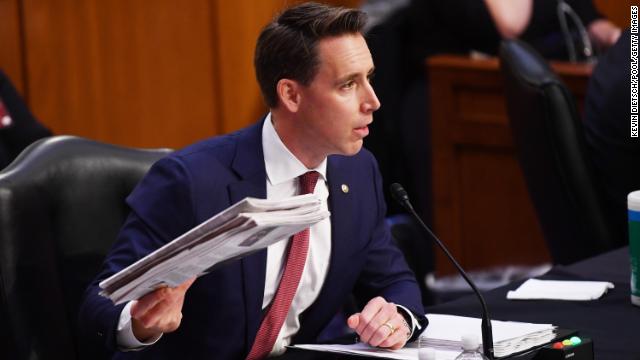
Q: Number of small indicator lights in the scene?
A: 3